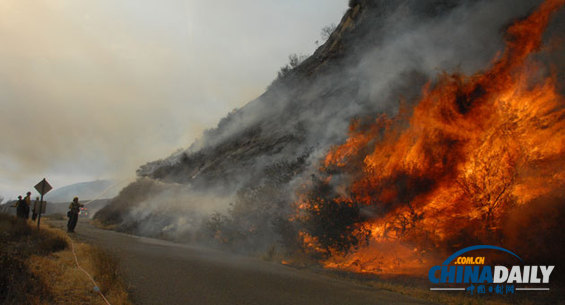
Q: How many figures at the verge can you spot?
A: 4